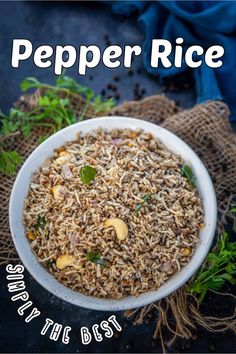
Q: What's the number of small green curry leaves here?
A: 5